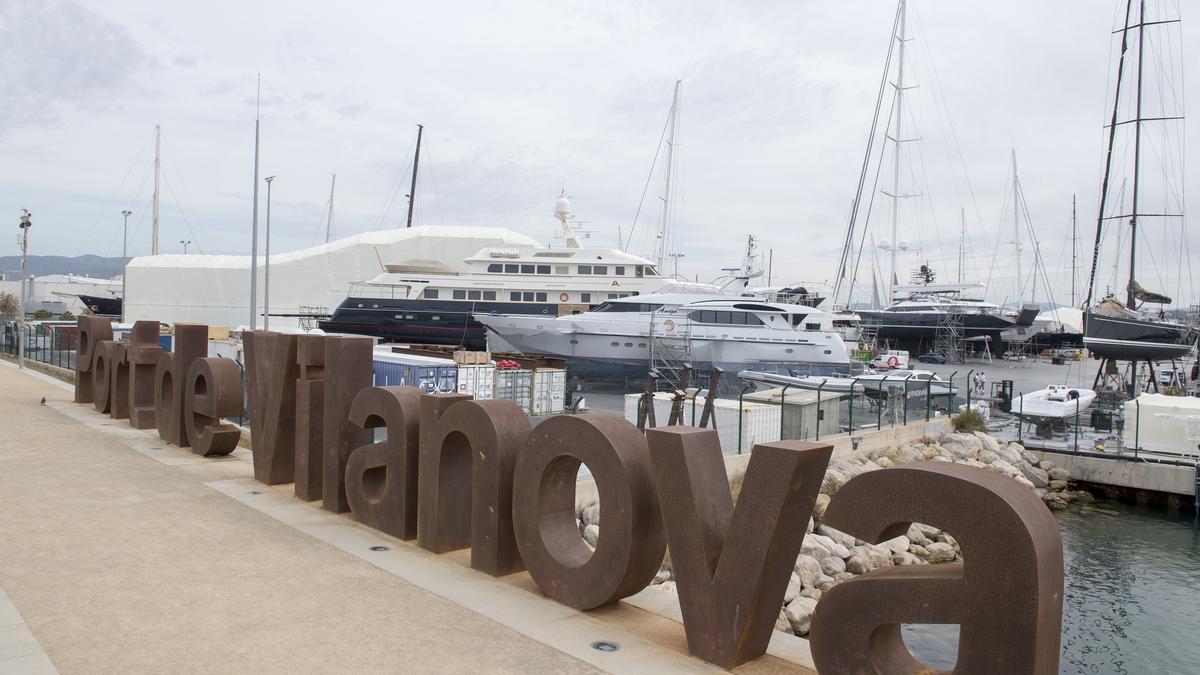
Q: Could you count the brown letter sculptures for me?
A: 14